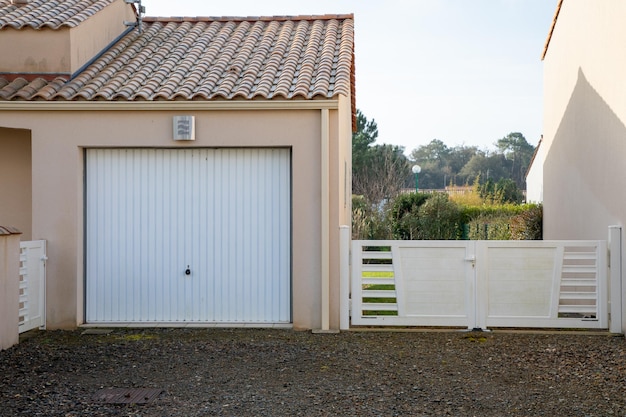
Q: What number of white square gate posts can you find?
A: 2